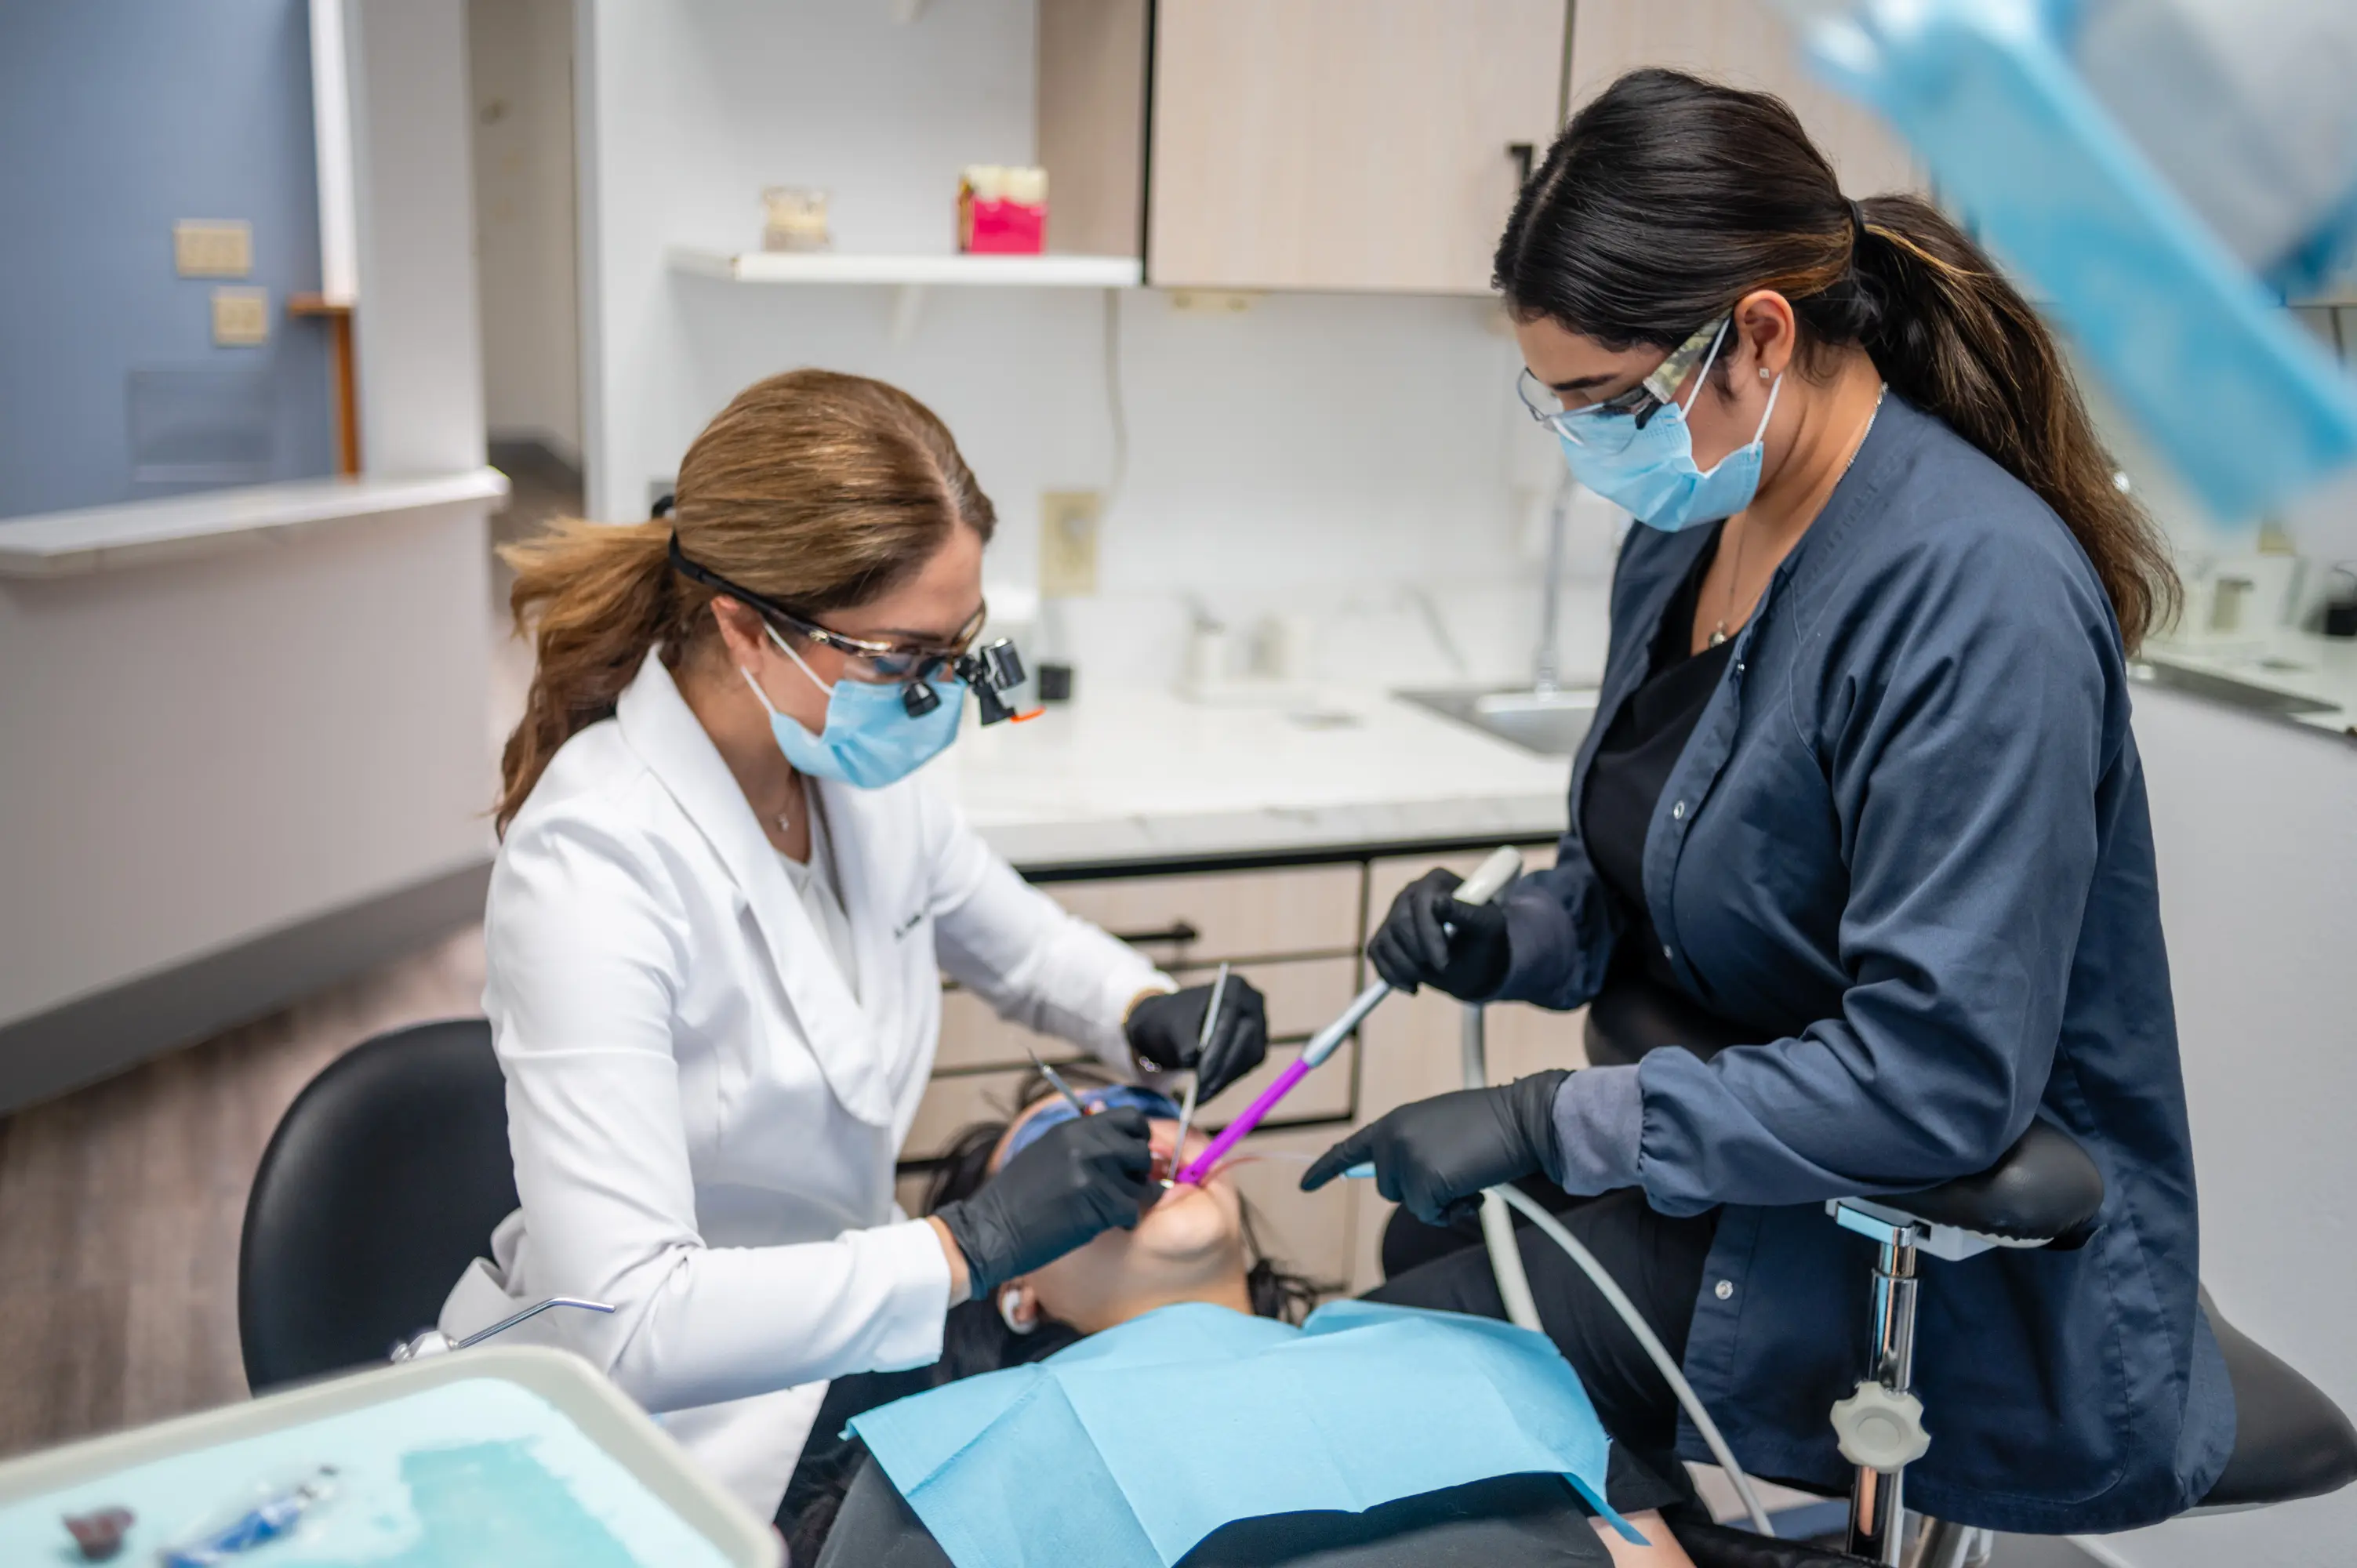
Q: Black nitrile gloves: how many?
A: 4